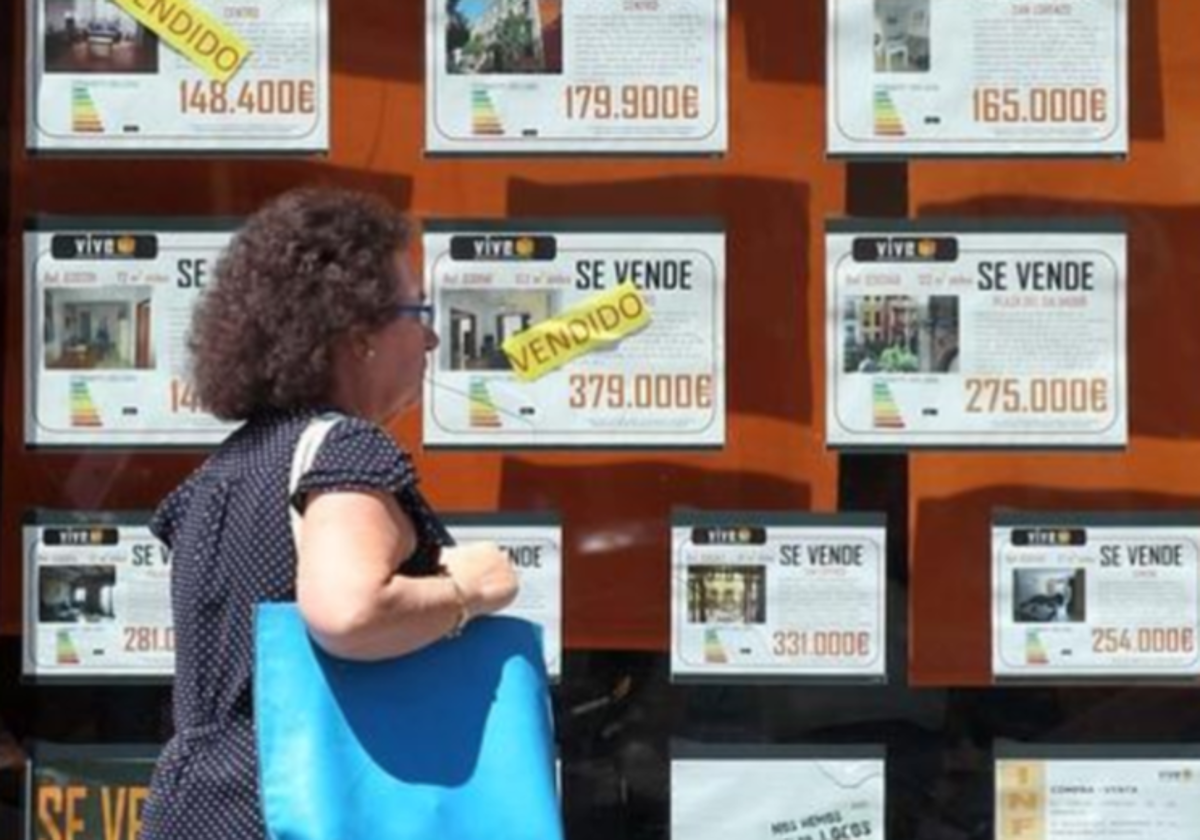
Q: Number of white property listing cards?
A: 10